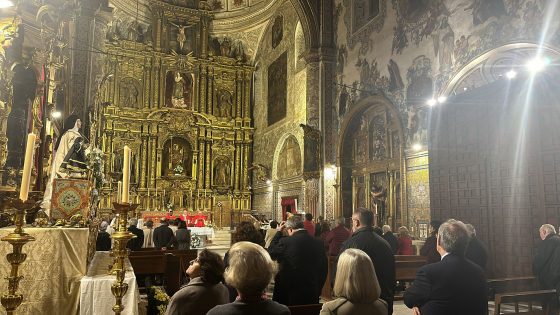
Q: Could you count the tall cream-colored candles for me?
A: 2